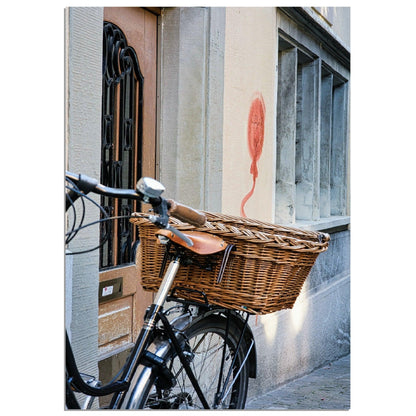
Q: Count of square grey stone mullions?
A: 4